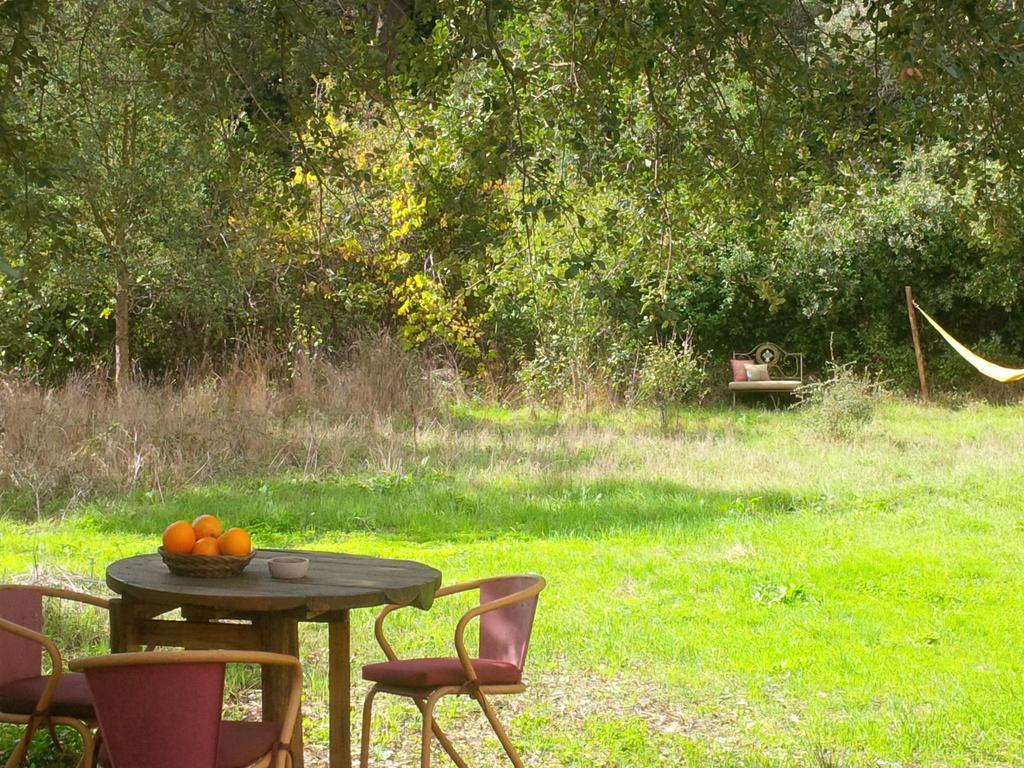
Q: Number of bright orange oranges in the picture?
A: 4